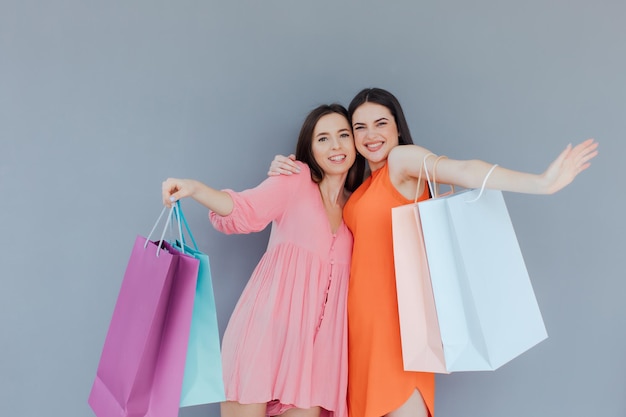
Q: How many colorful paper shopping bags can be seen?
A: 4